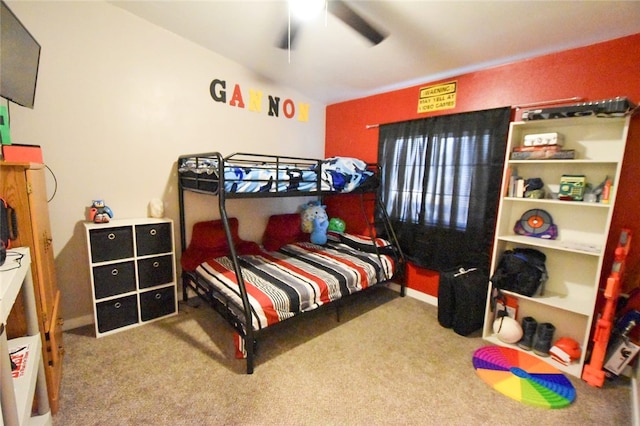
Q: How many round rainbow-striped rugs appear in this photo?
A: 1